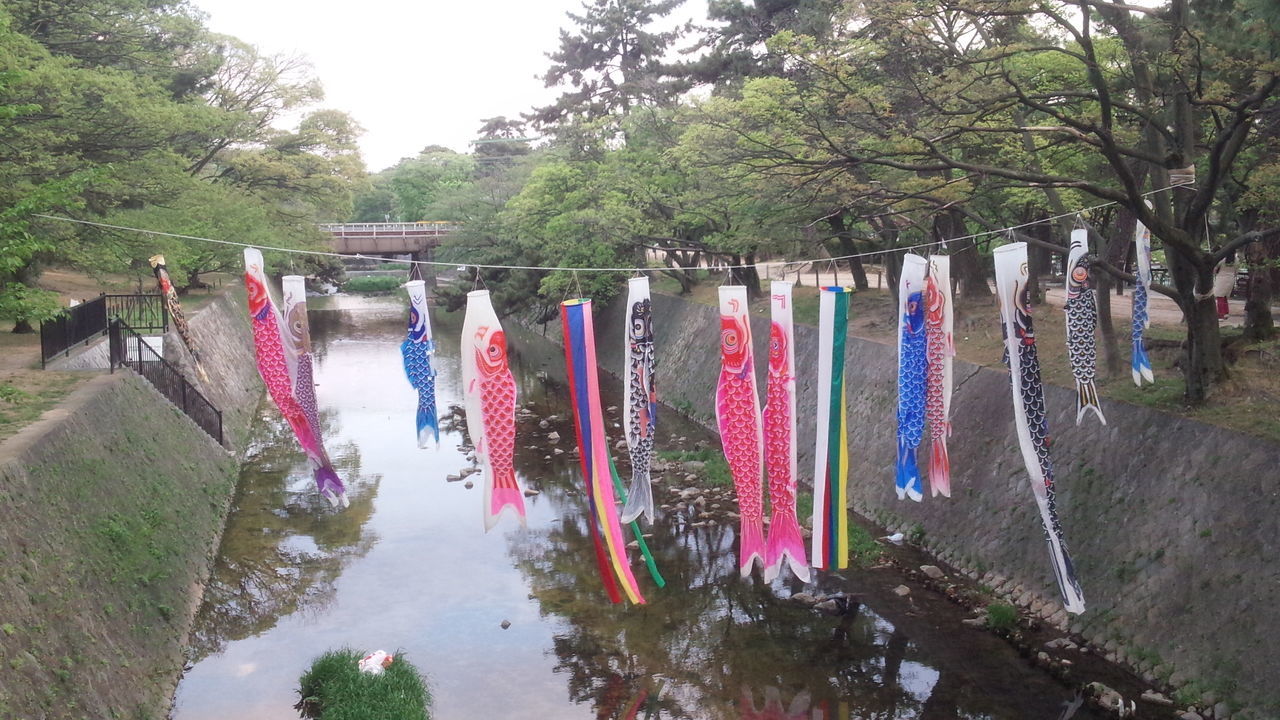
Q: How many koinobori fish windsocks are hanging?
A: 13